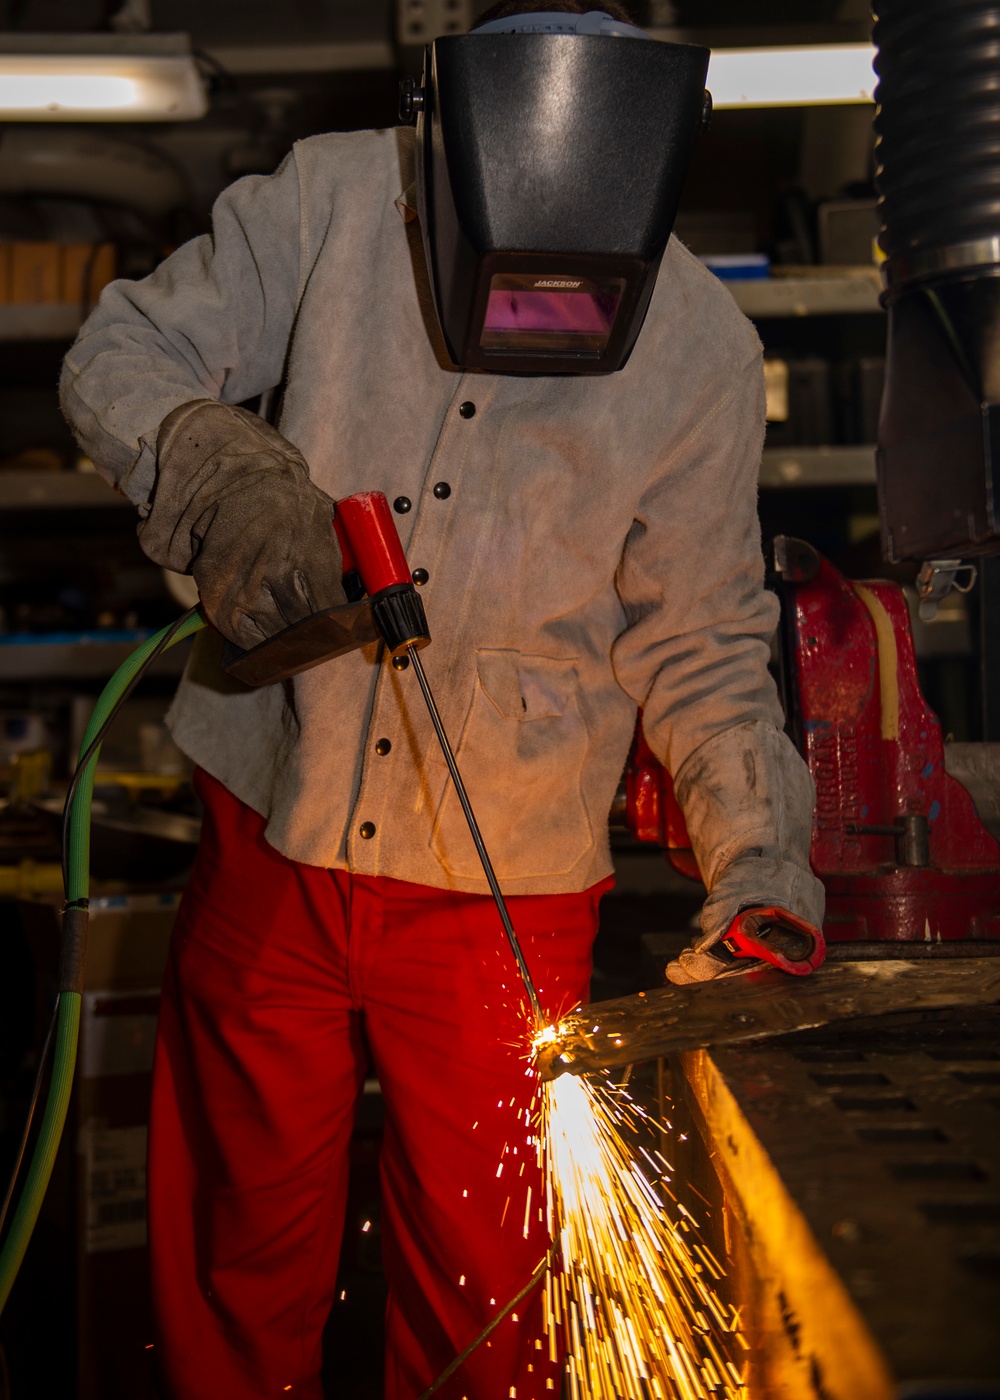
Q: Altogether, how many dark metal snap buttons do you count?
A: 7